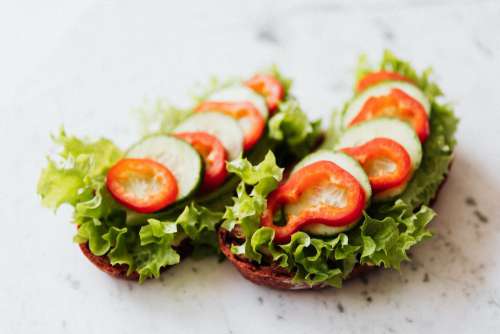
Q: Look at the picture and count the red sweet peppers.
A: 8